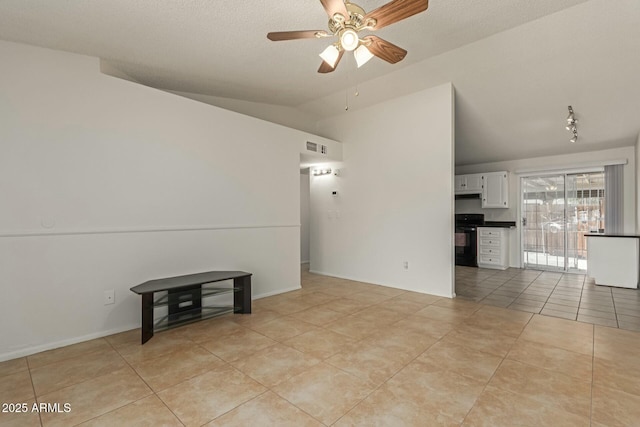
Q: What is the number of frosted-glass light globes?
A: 3